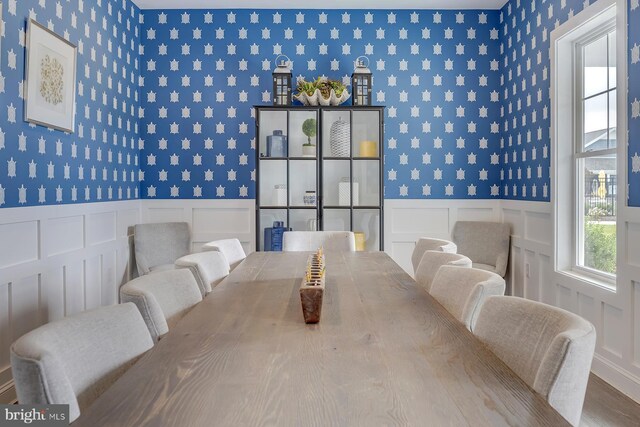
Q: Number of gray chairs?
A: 11